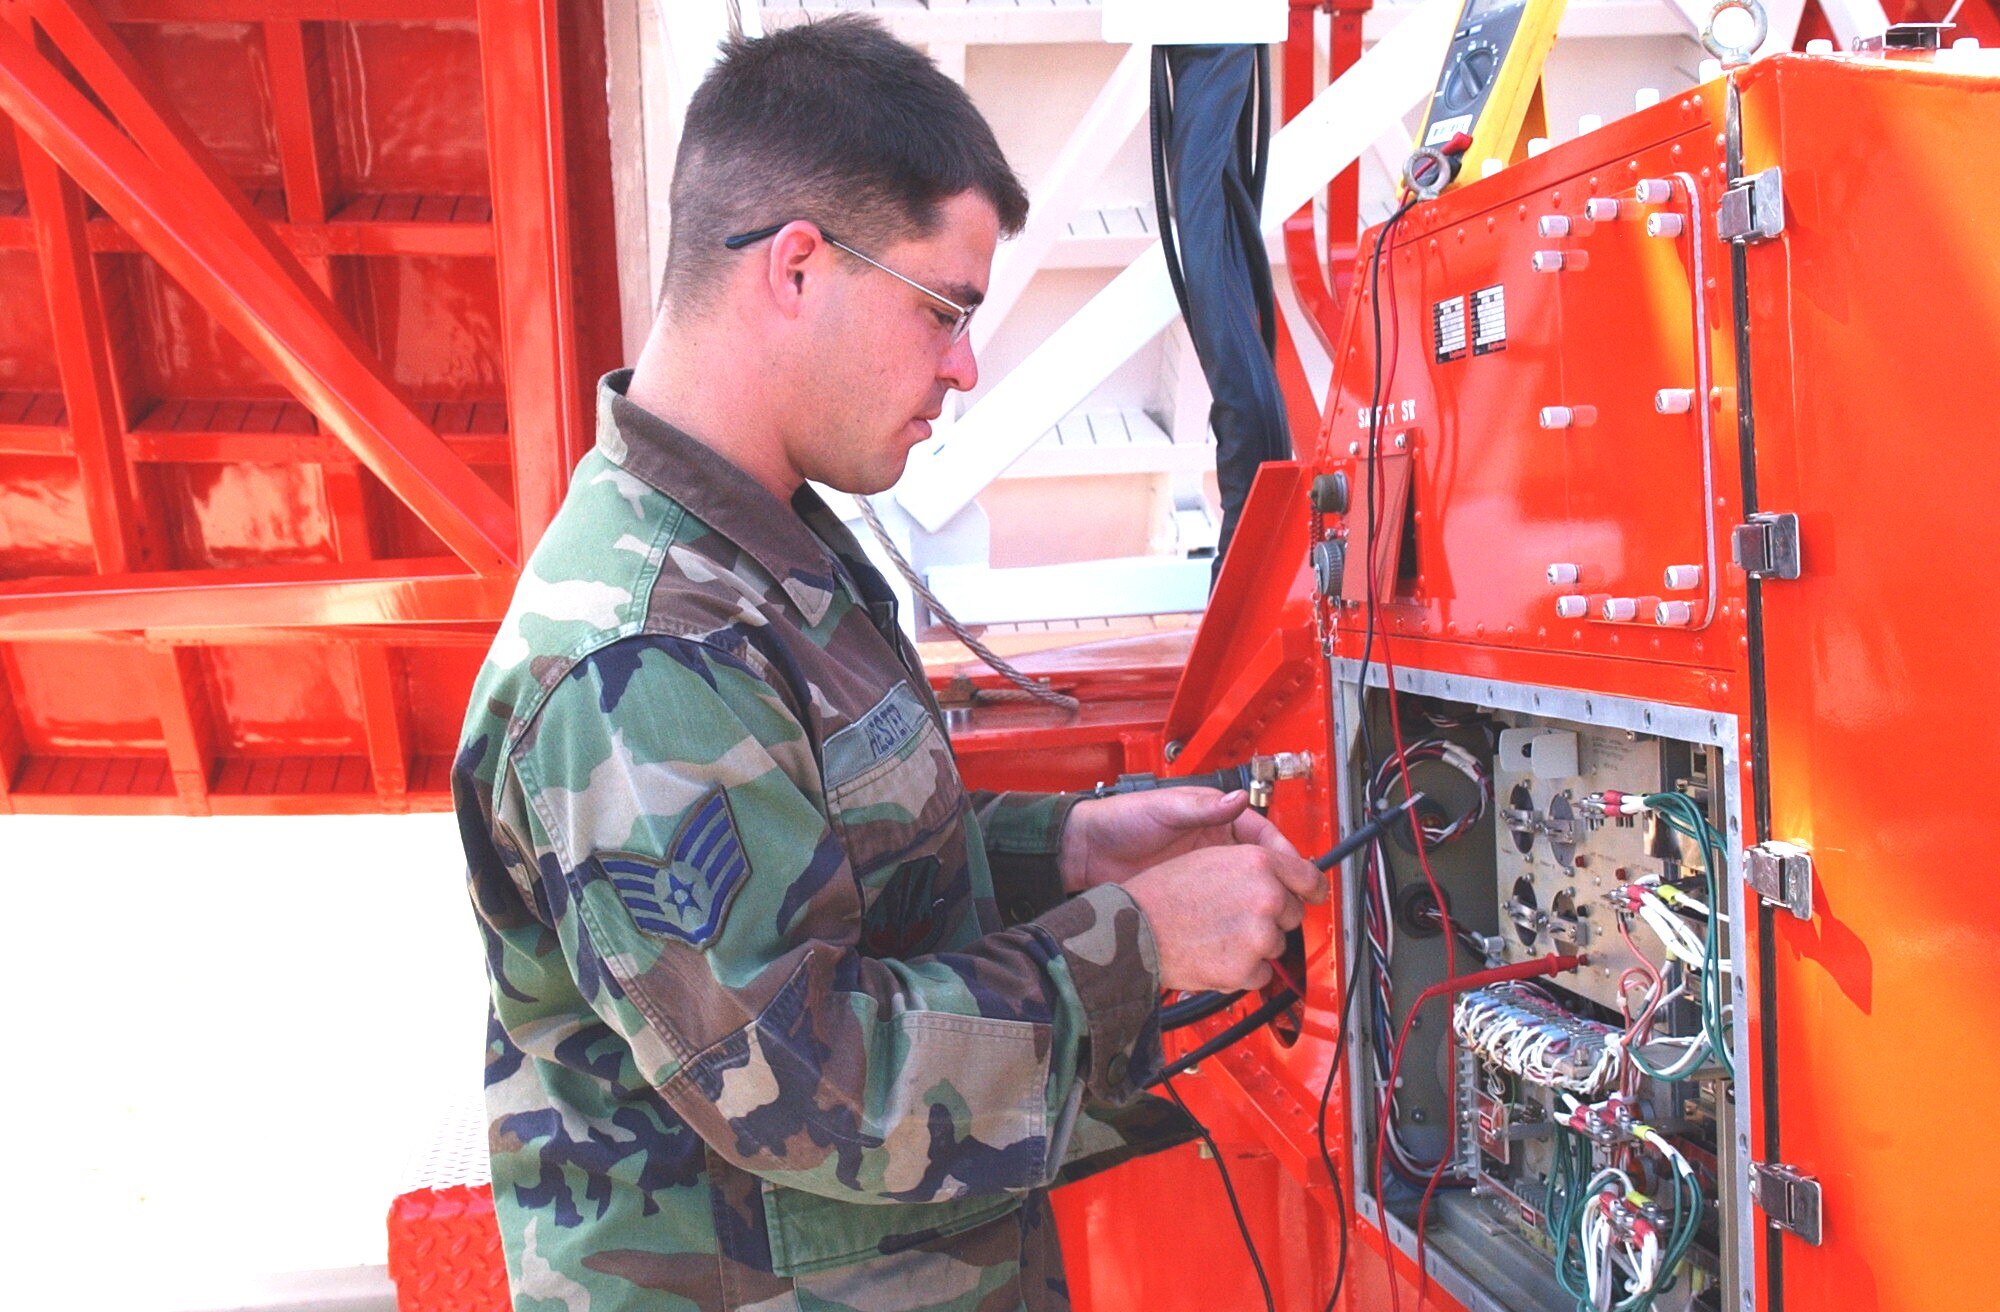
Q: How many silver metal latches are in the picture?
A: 4